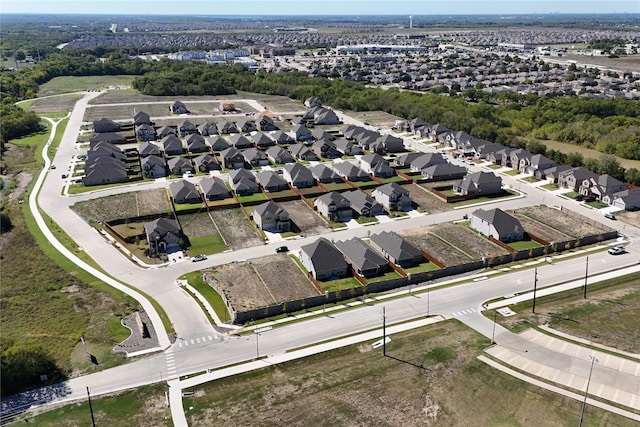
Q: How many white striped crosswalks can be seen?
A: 3